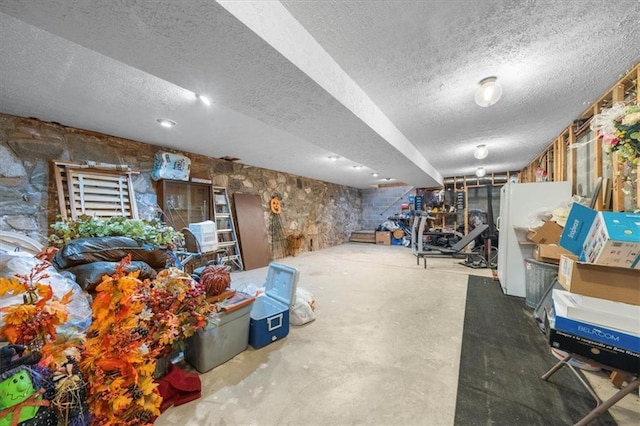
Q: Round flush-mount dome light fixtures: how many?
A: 3